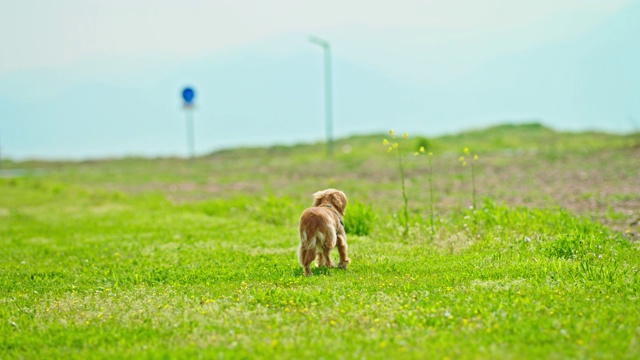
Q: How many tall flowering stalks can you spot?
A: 3